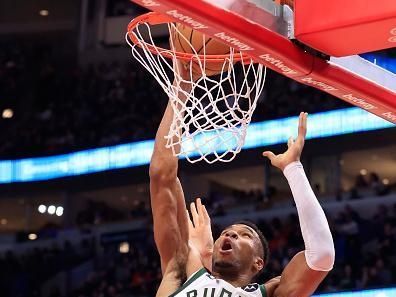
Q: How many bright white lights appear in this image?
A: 3